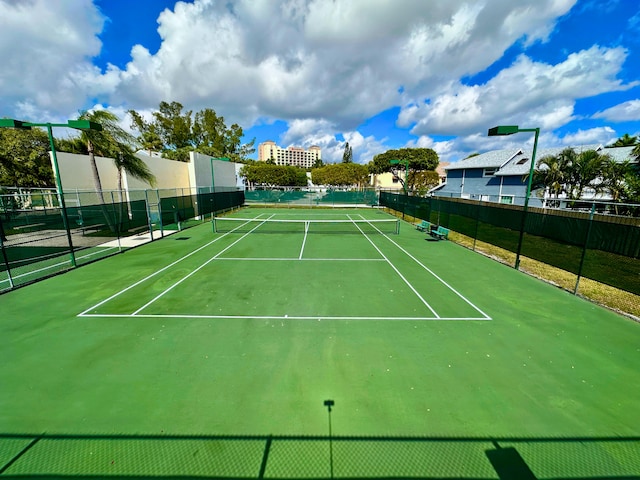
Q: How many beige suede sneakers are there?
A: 0